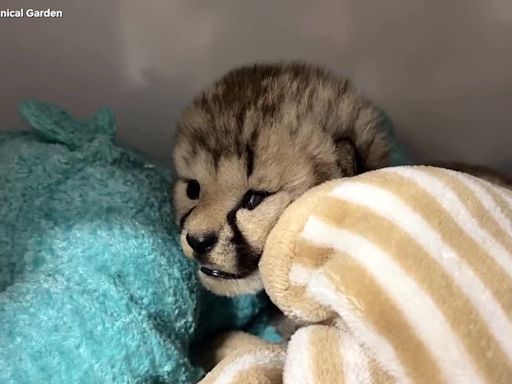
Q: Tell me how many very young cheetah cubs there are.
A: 1